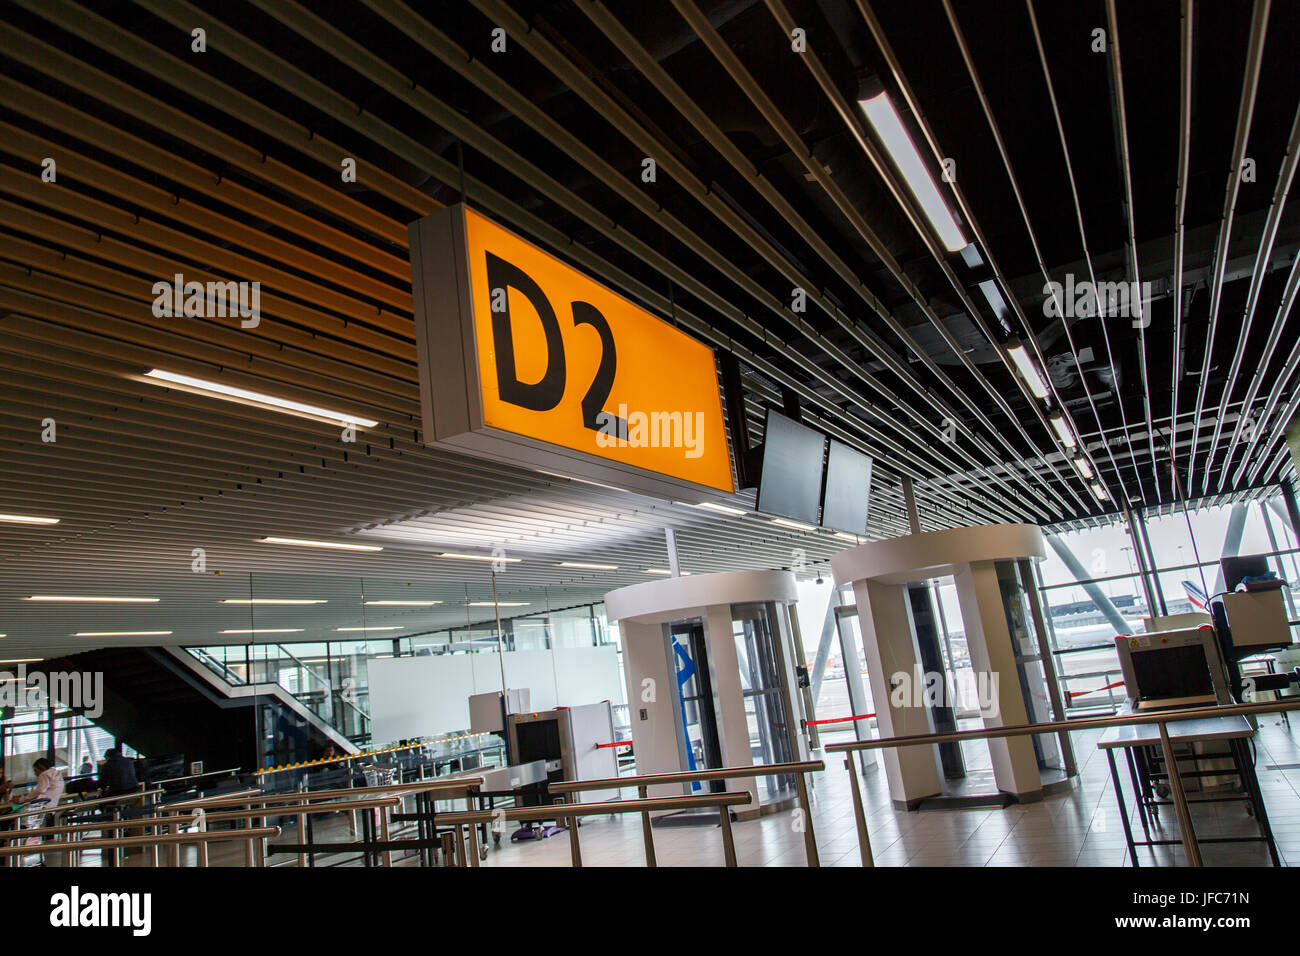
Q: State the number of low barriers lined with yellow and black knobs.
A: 1